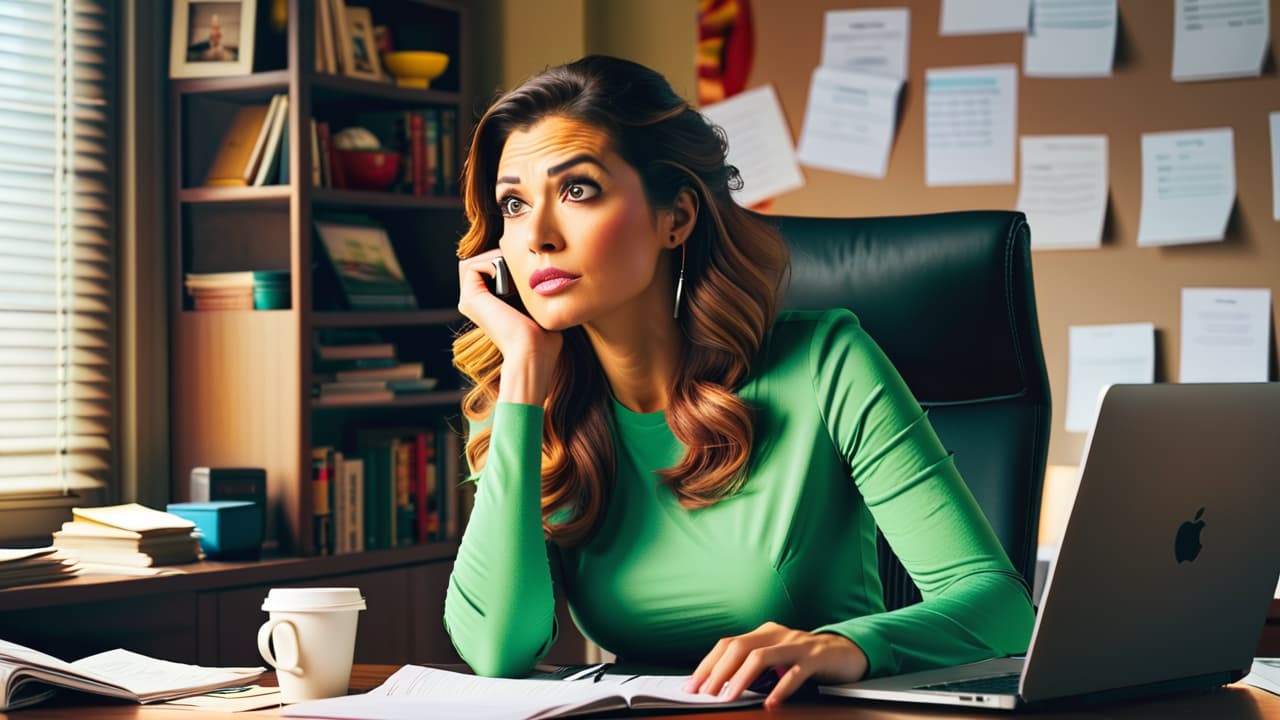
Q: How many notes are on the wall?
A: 12